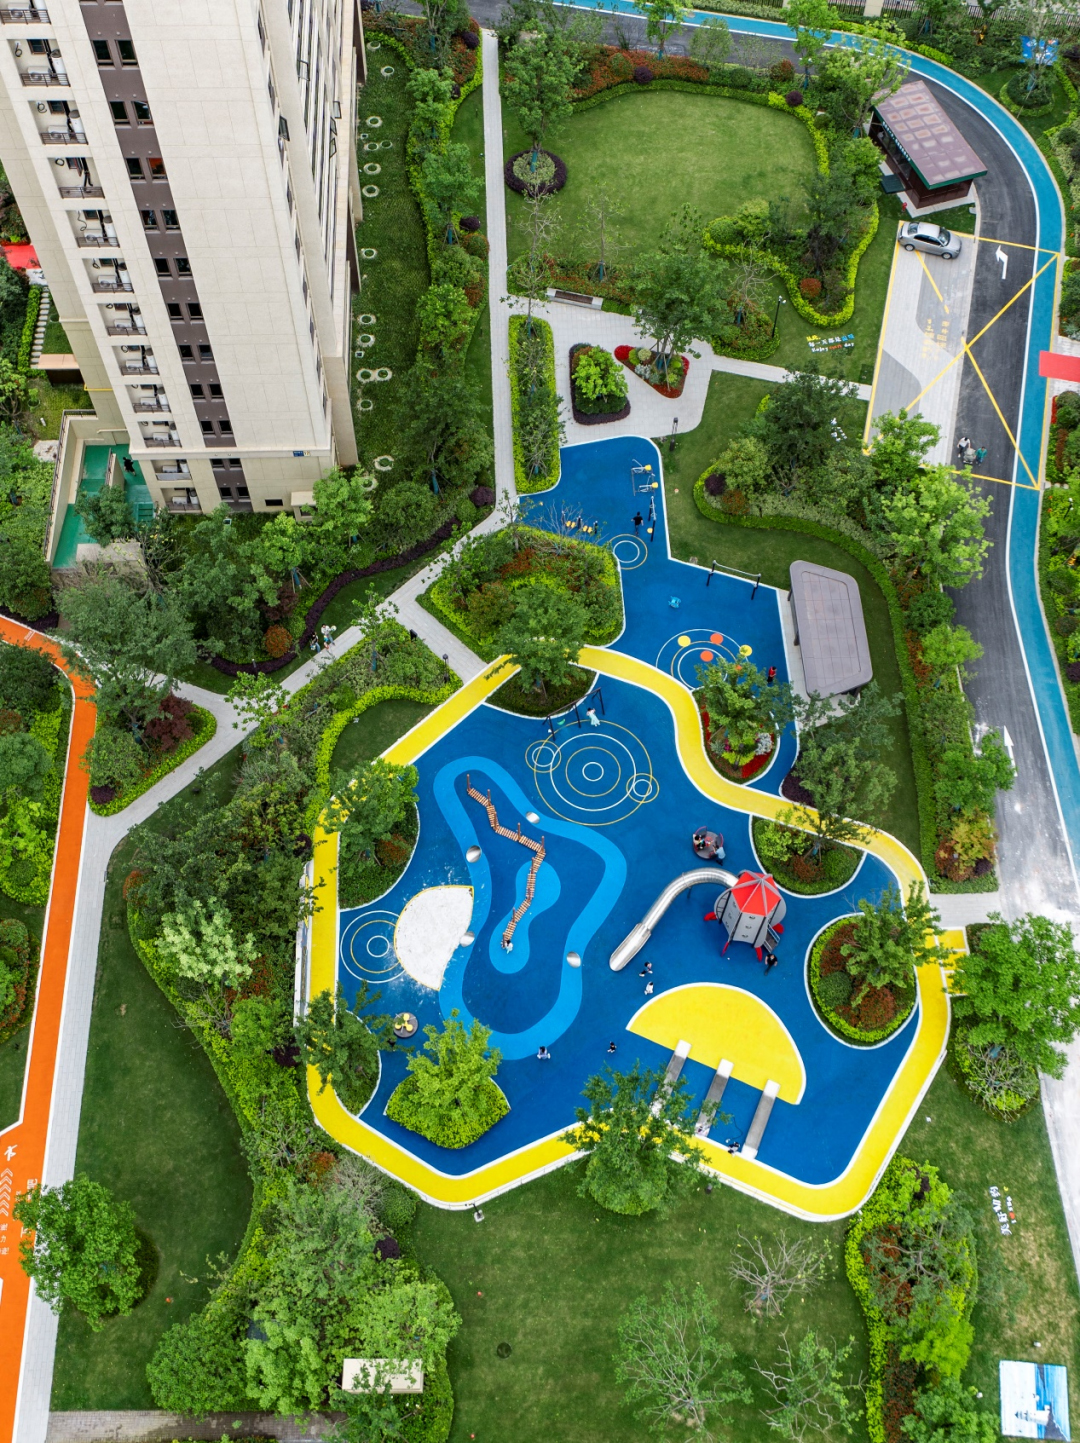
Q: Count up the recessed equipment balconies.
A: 12